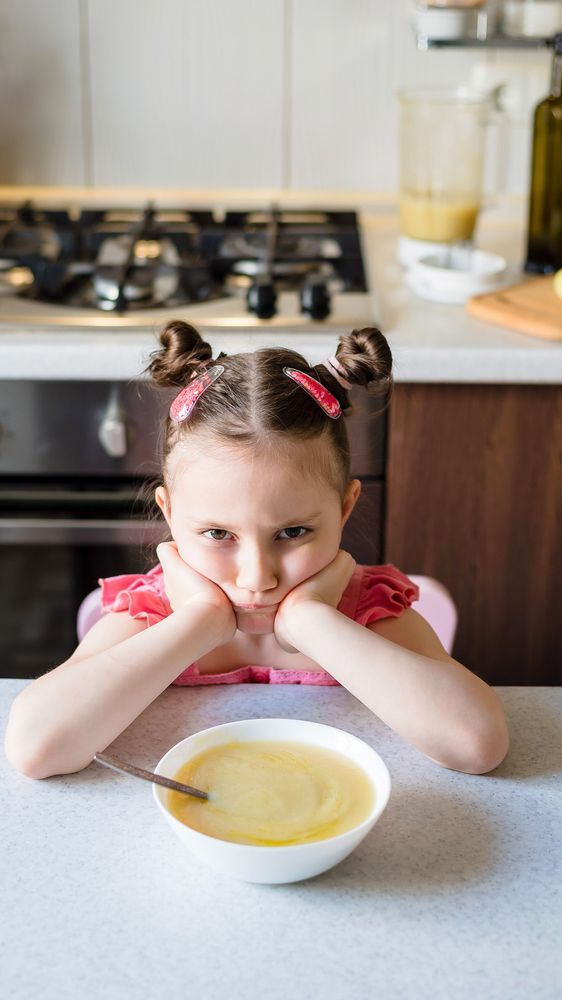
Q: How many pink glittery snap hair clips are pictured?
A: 2